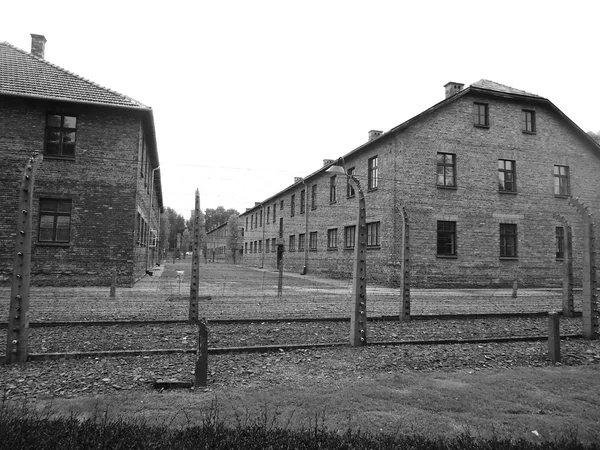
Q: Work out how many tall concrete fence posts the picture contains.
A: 6